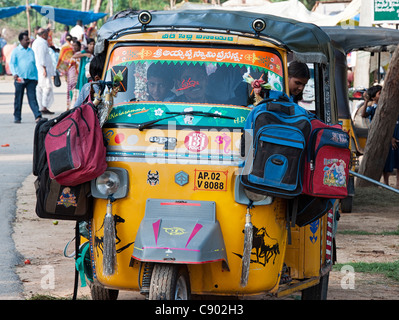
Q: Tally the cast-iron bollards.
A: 0